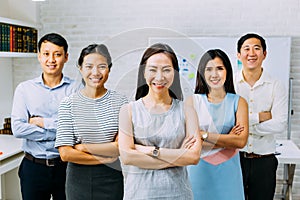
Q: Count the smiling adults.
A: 5